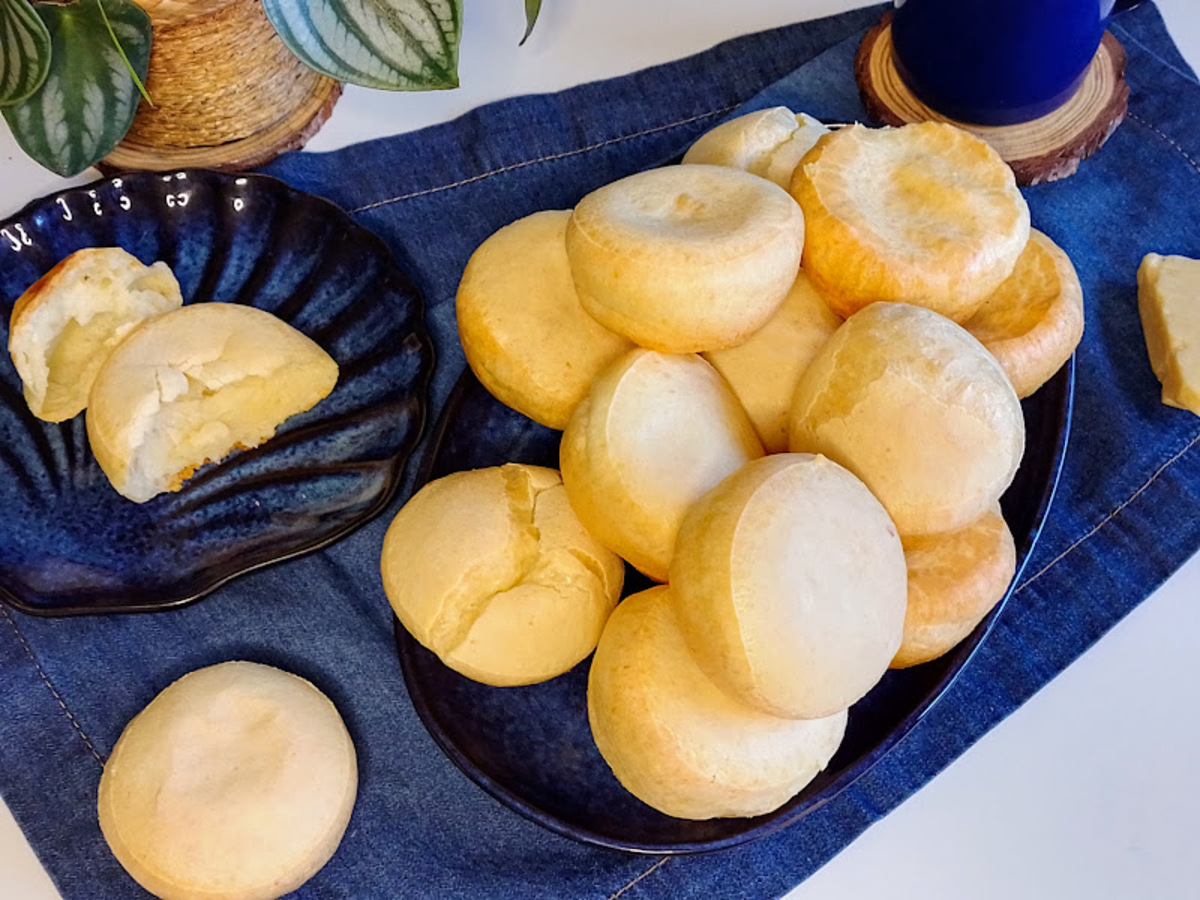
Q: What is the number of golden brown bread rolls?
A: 14